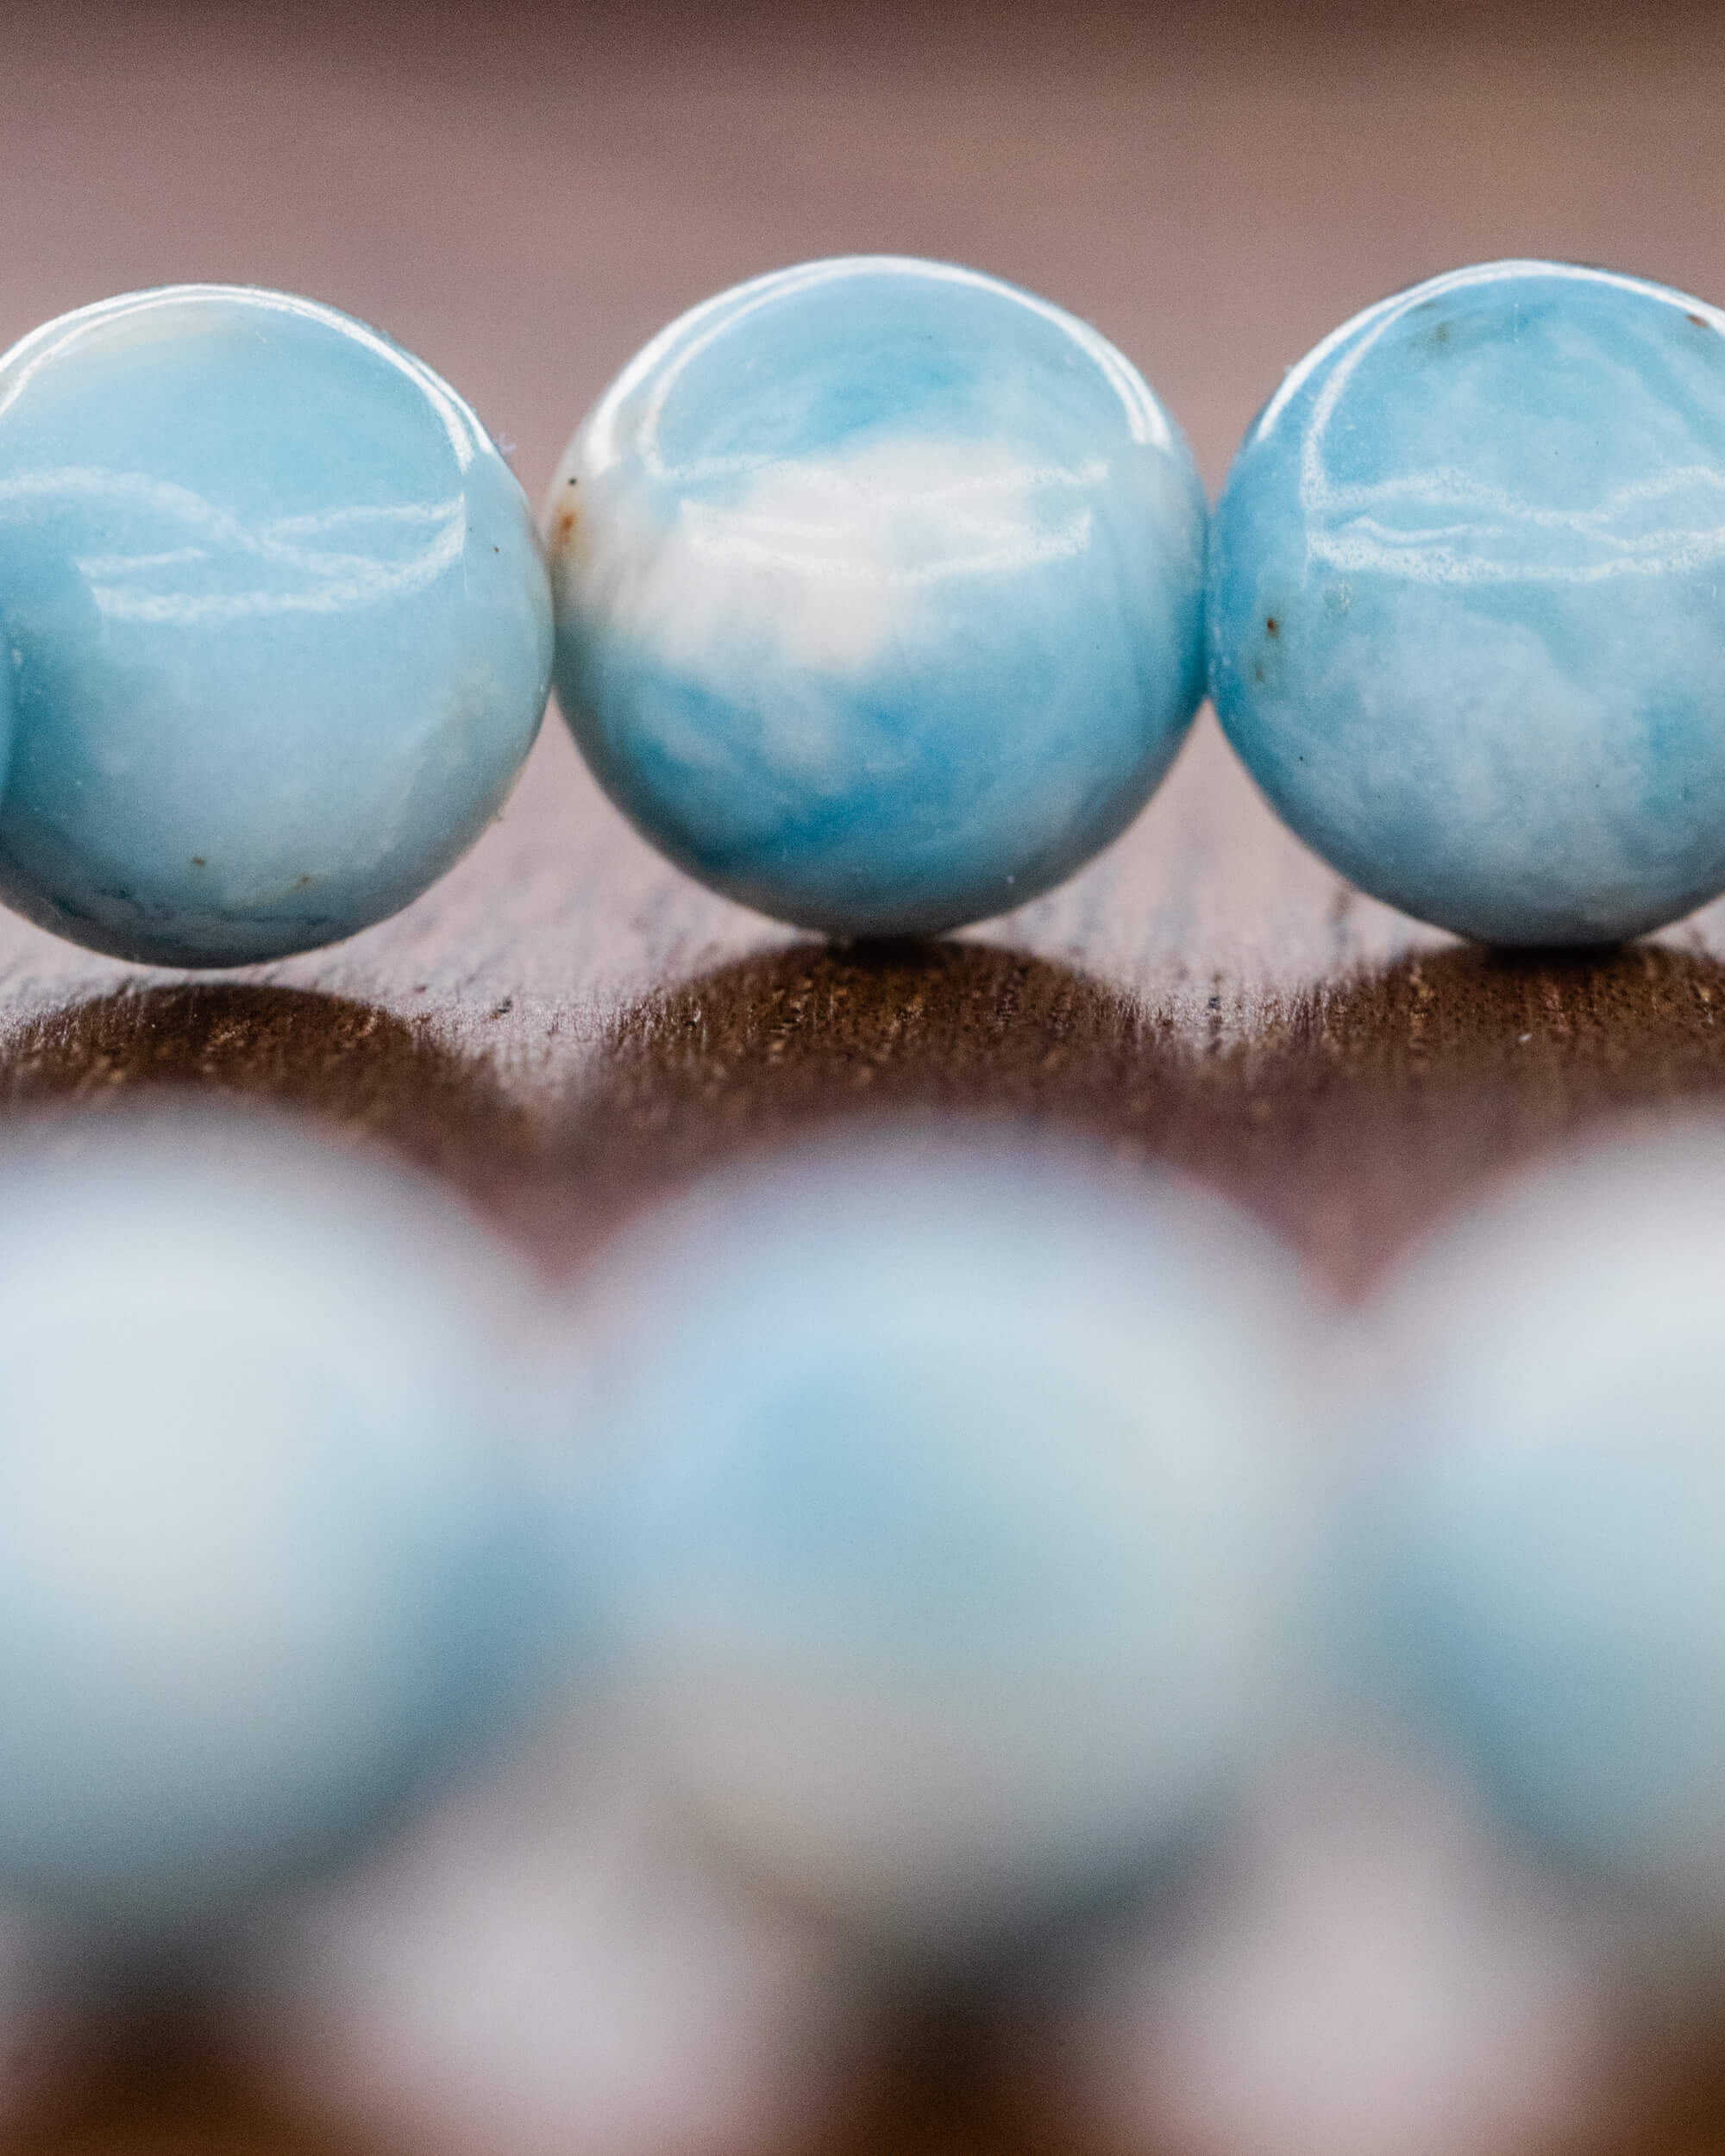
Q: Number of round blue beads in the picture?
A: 6